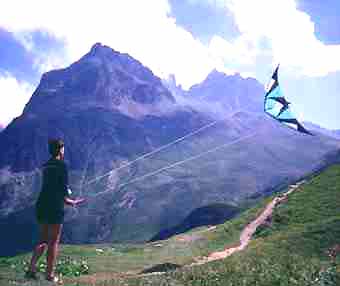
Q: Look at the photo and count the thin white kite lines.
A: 2